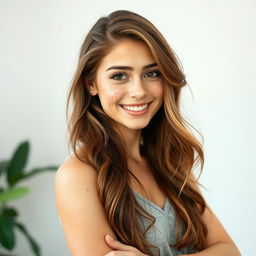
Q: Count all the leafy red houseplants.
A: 0